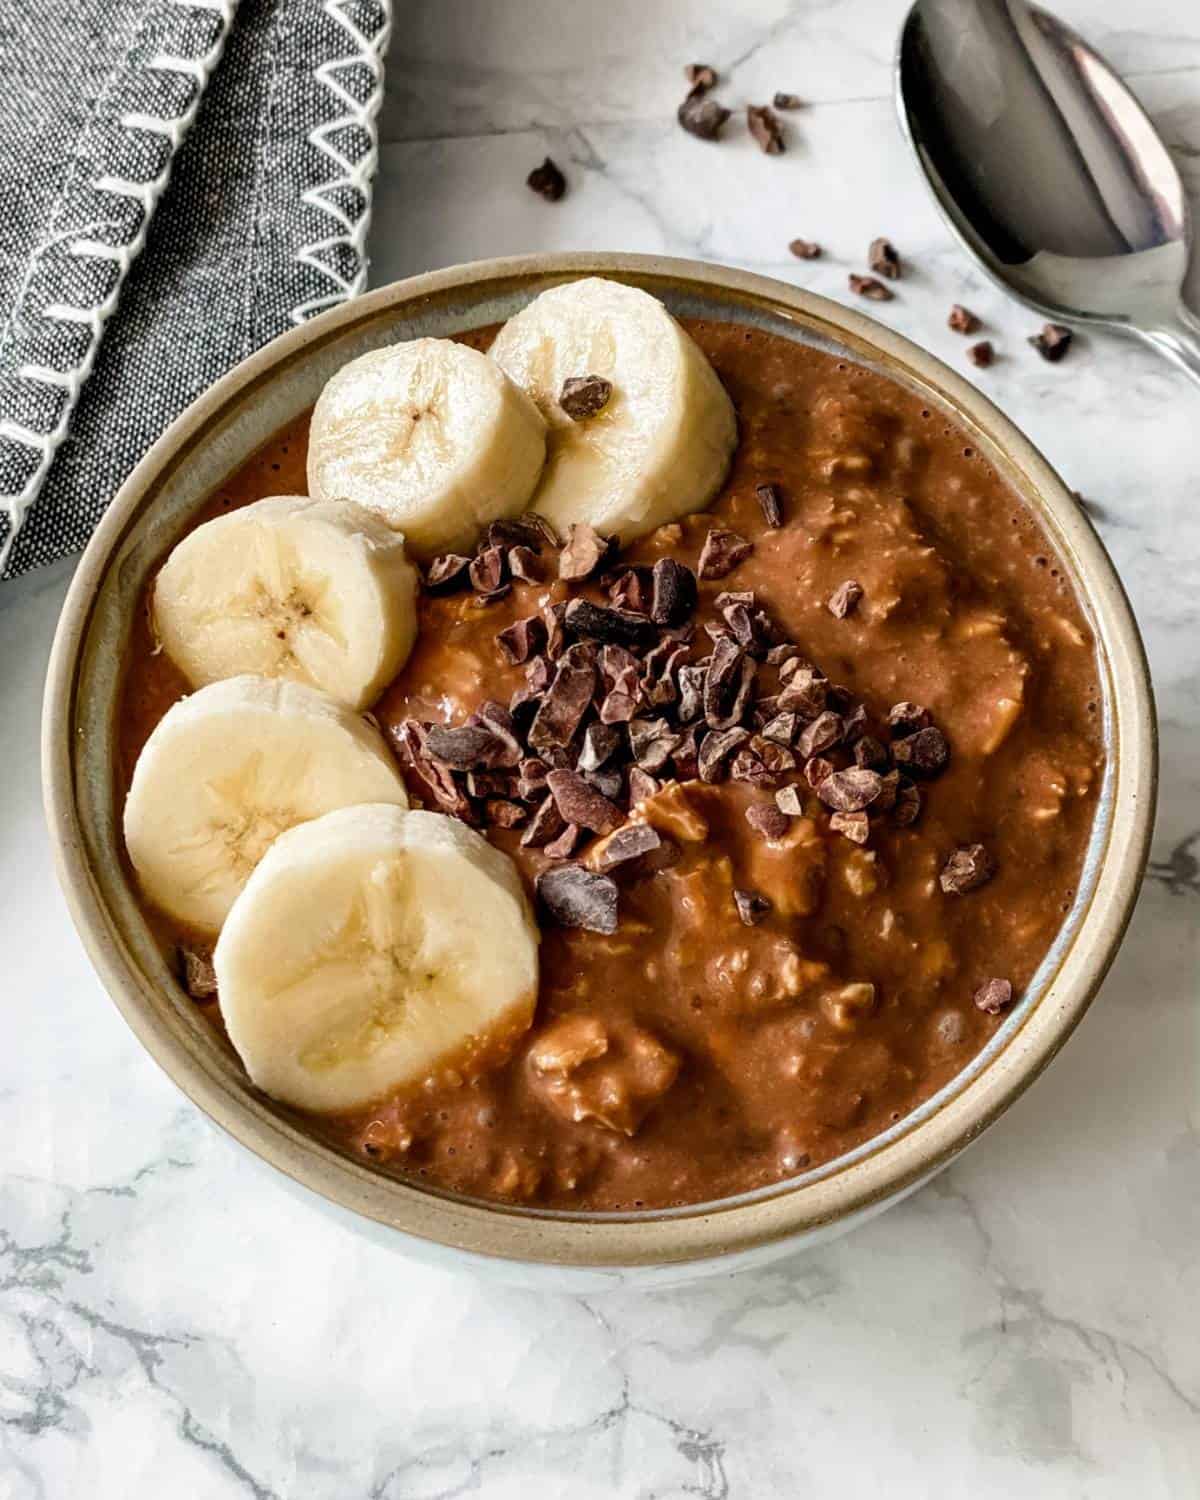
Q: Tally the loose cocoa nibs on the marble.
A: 11